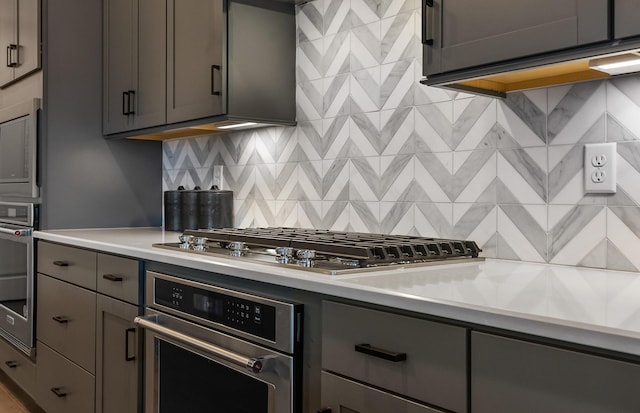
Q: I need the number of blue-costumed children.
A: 0